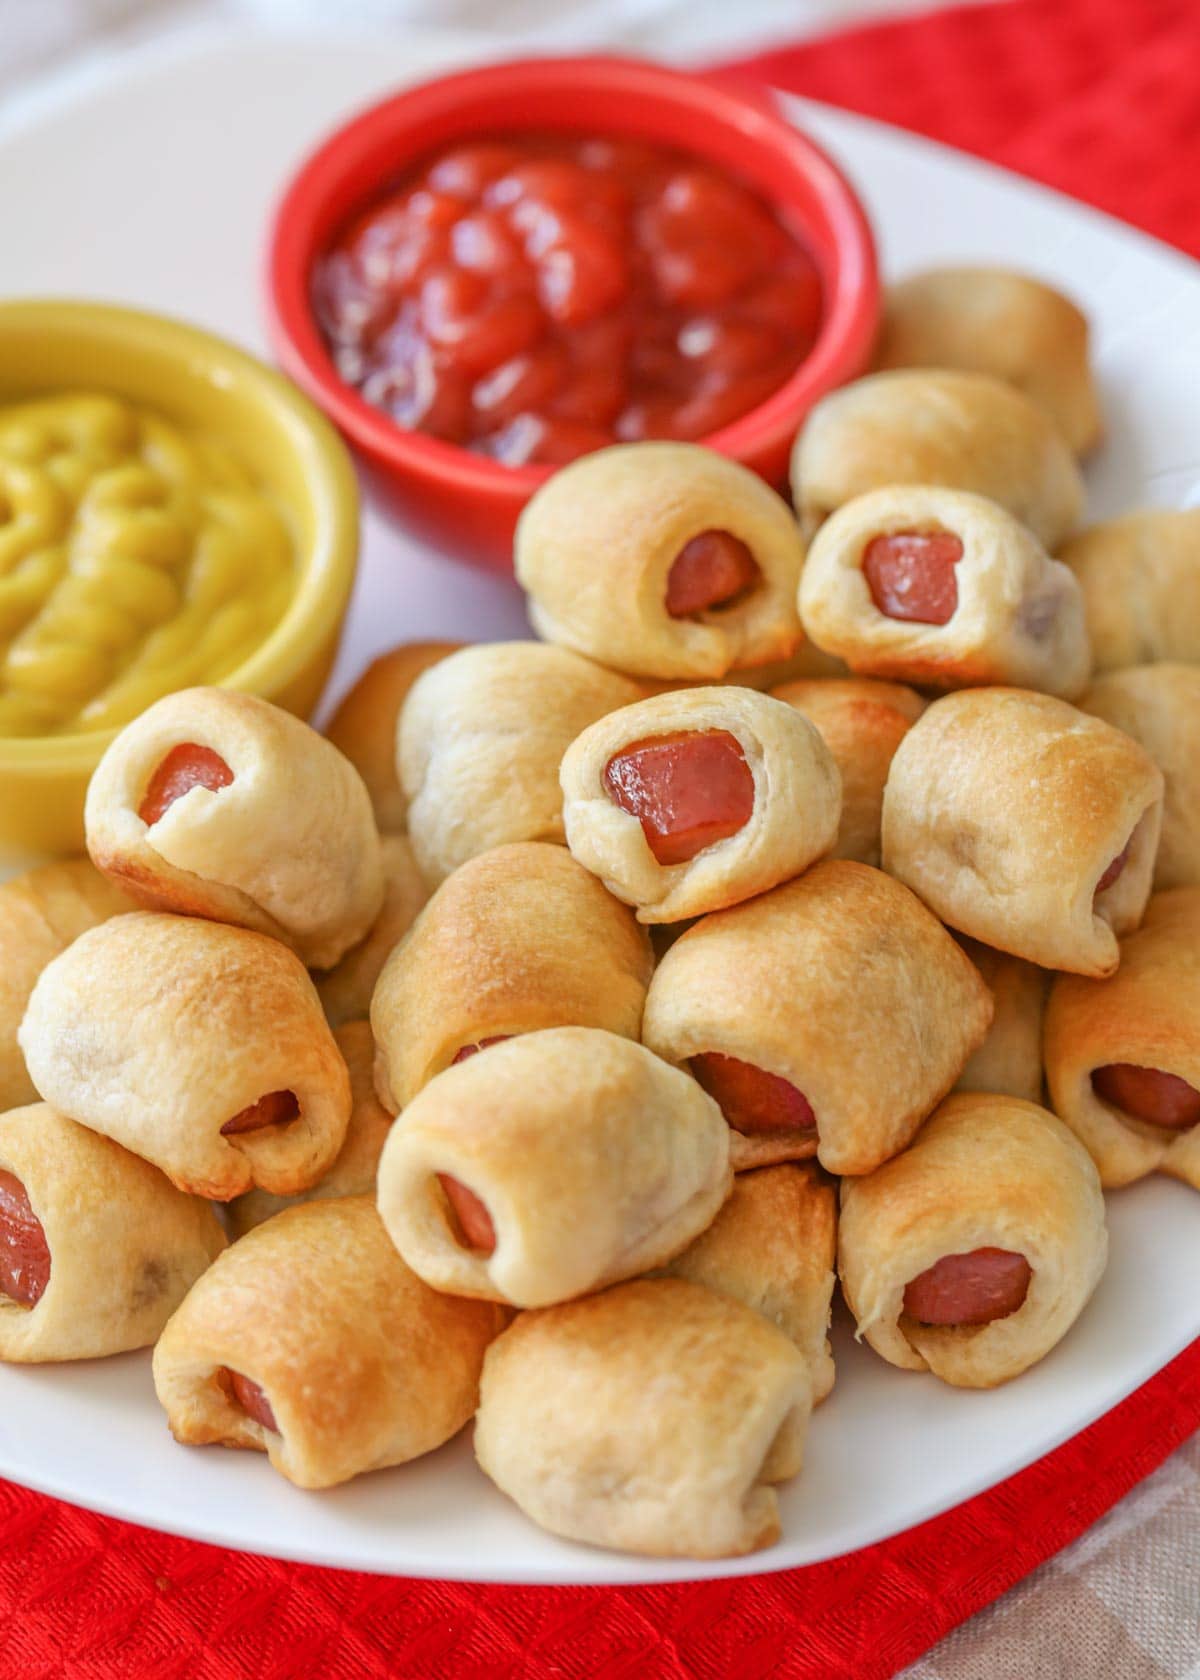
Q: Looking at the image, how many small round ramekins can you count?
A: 2